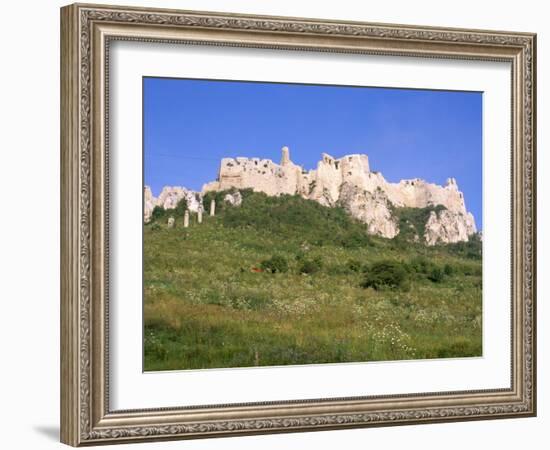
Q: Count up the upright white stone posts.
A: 4